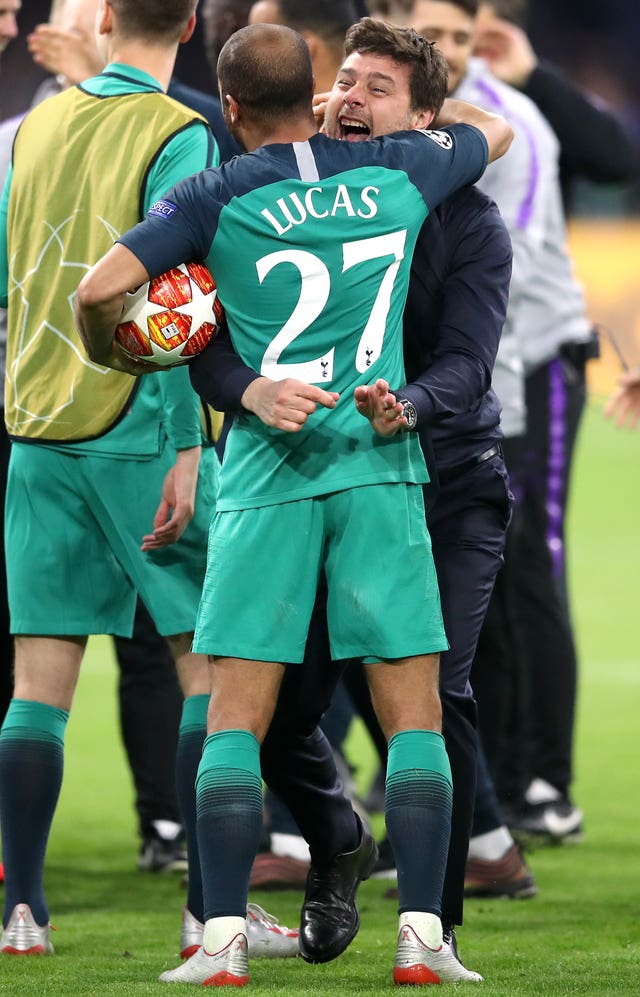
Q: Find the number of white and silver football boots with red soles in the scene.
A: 4